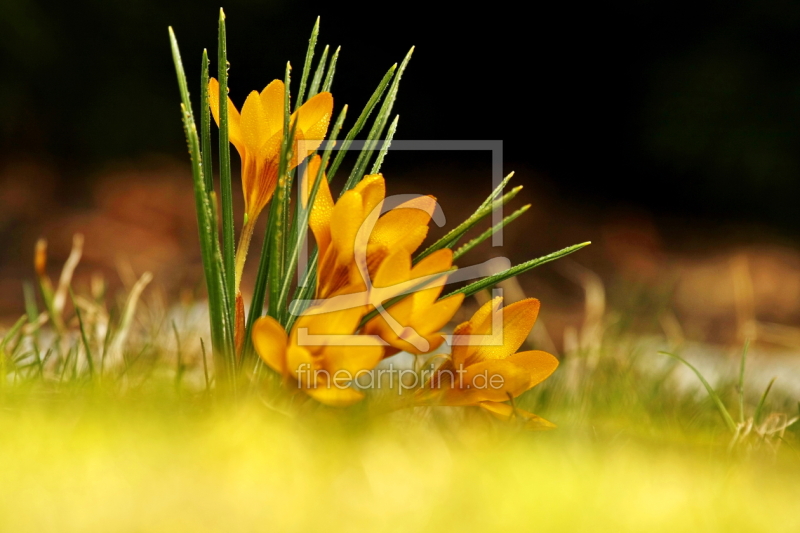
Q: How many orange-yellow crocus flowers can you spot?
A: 5